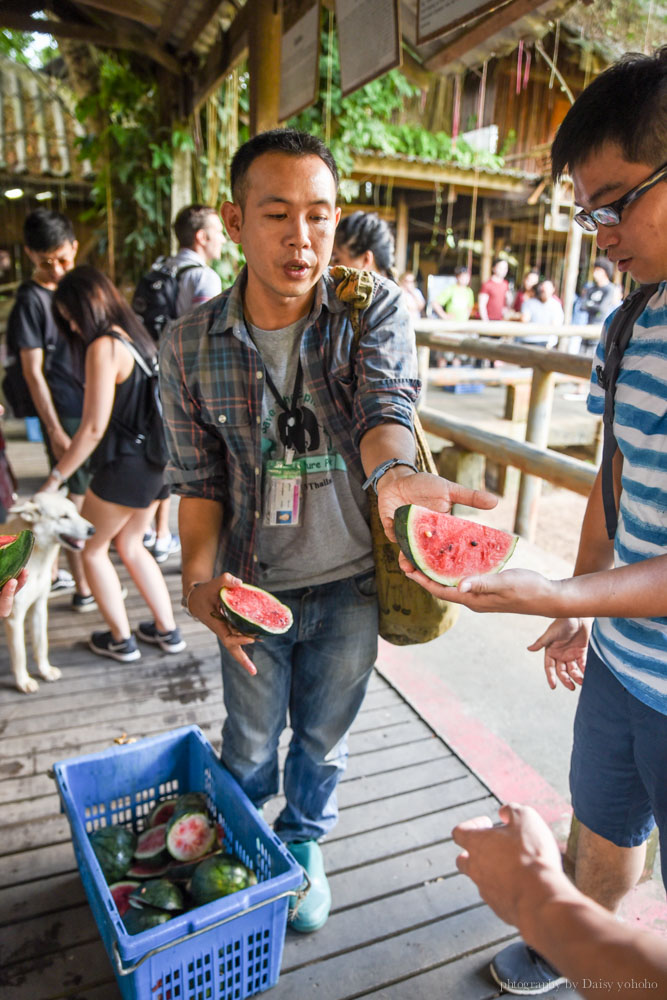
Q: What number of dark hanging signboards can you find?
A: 3